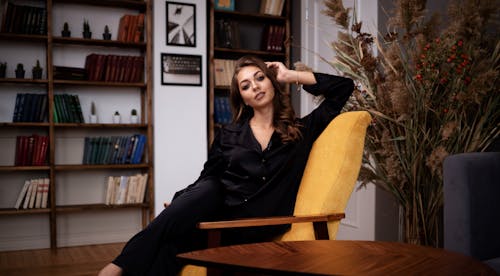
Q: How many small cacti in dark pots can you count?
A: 6